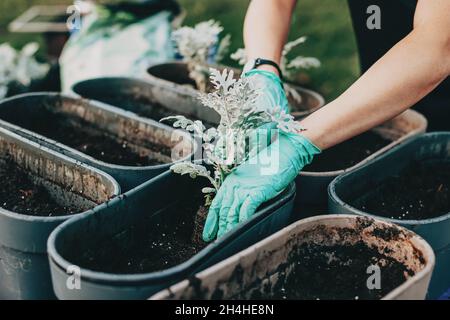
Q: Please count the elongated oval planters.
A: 8